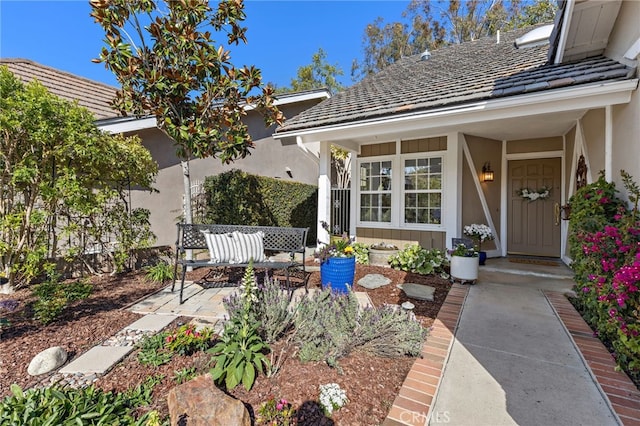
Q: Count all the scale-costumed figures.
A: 0